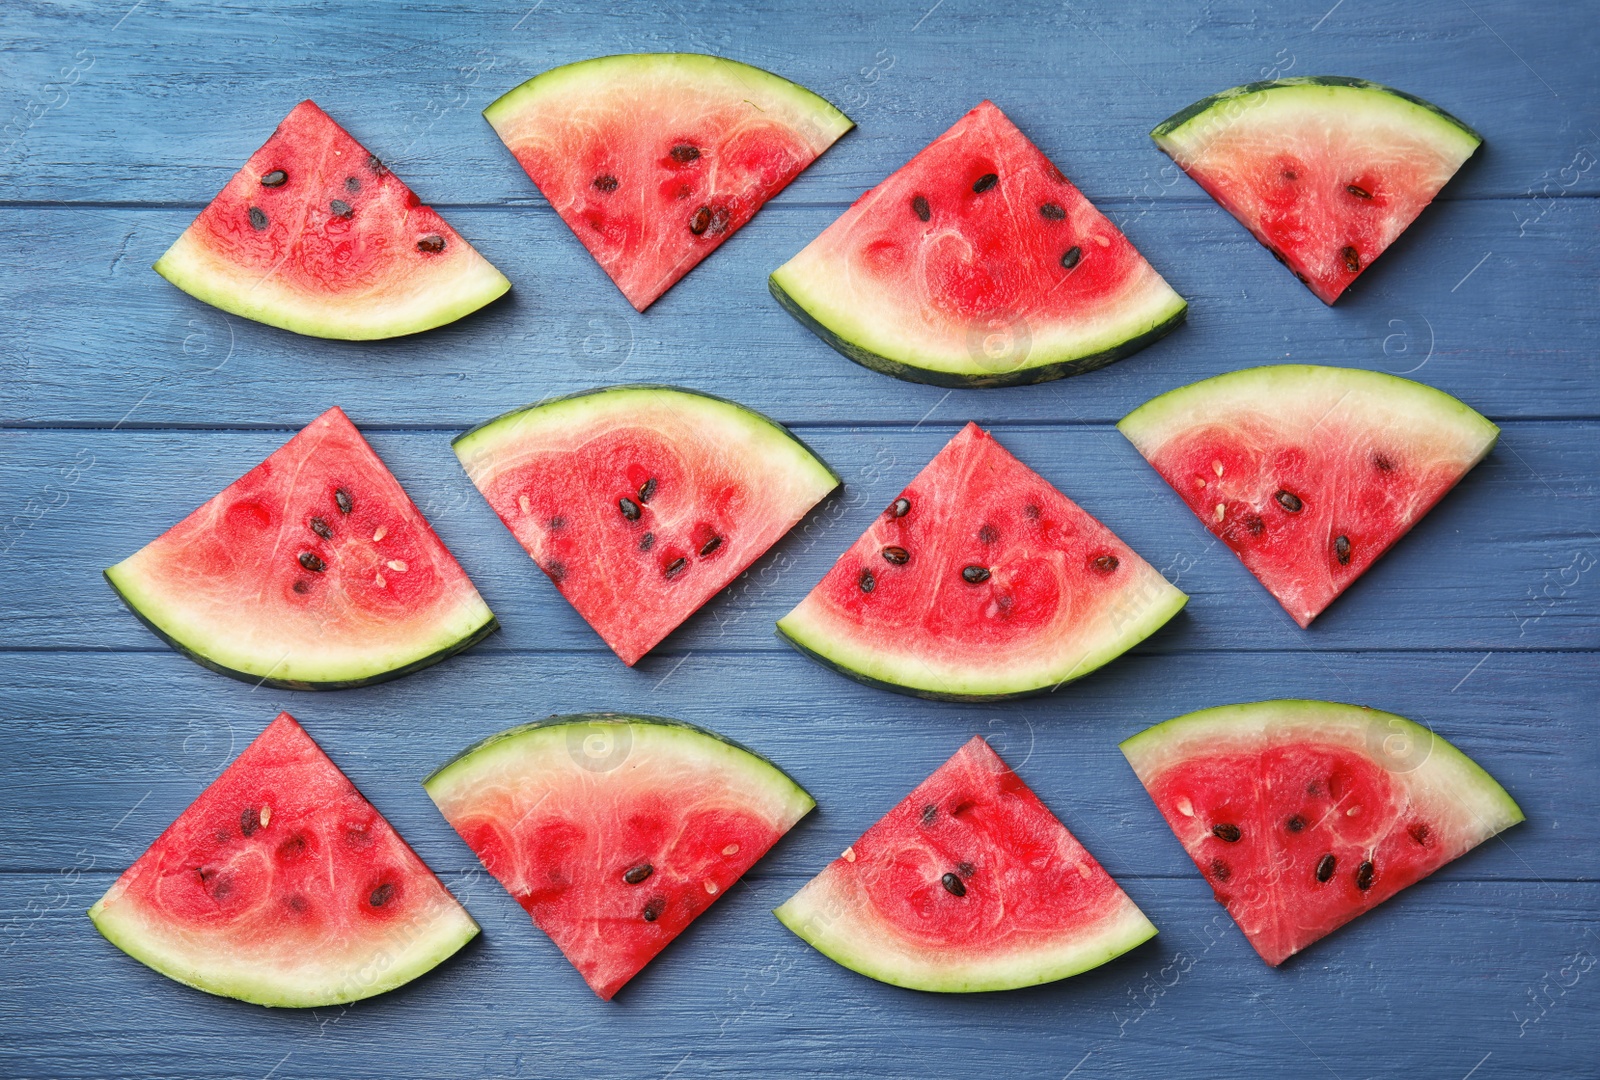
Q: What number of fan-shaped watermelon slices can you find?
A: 12